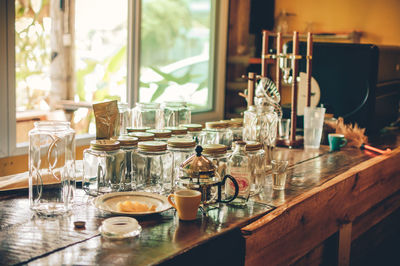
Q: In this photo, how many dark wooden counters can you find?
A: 1